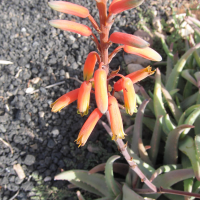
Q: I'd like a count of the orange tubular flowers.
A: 13